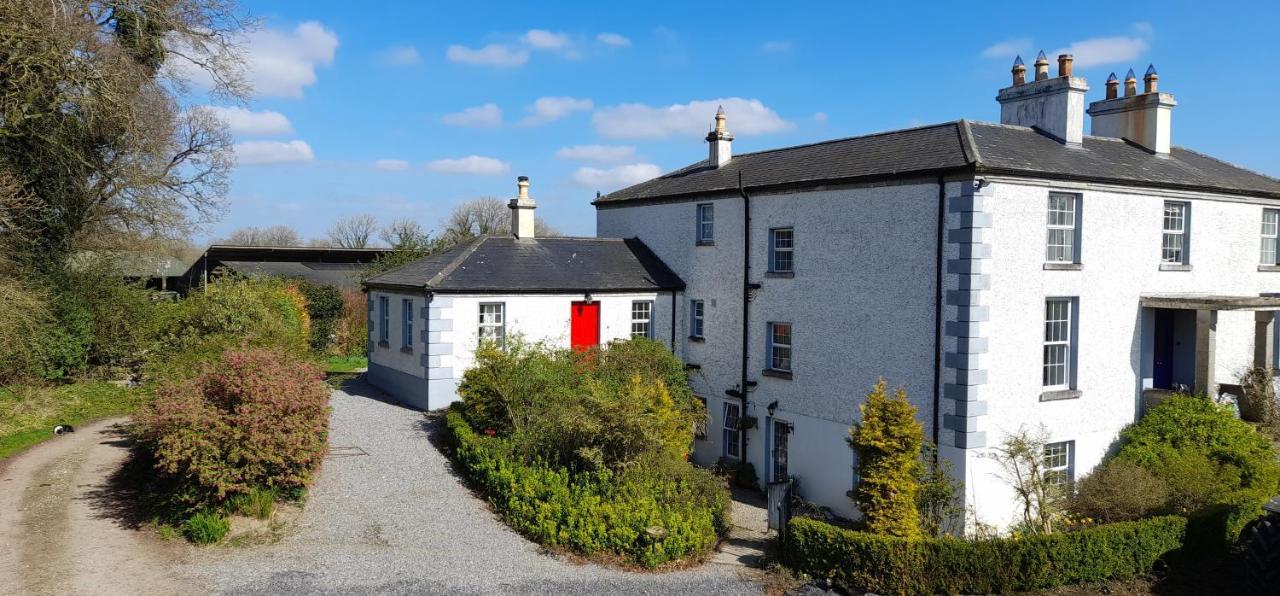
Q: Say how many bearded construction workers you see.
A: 0